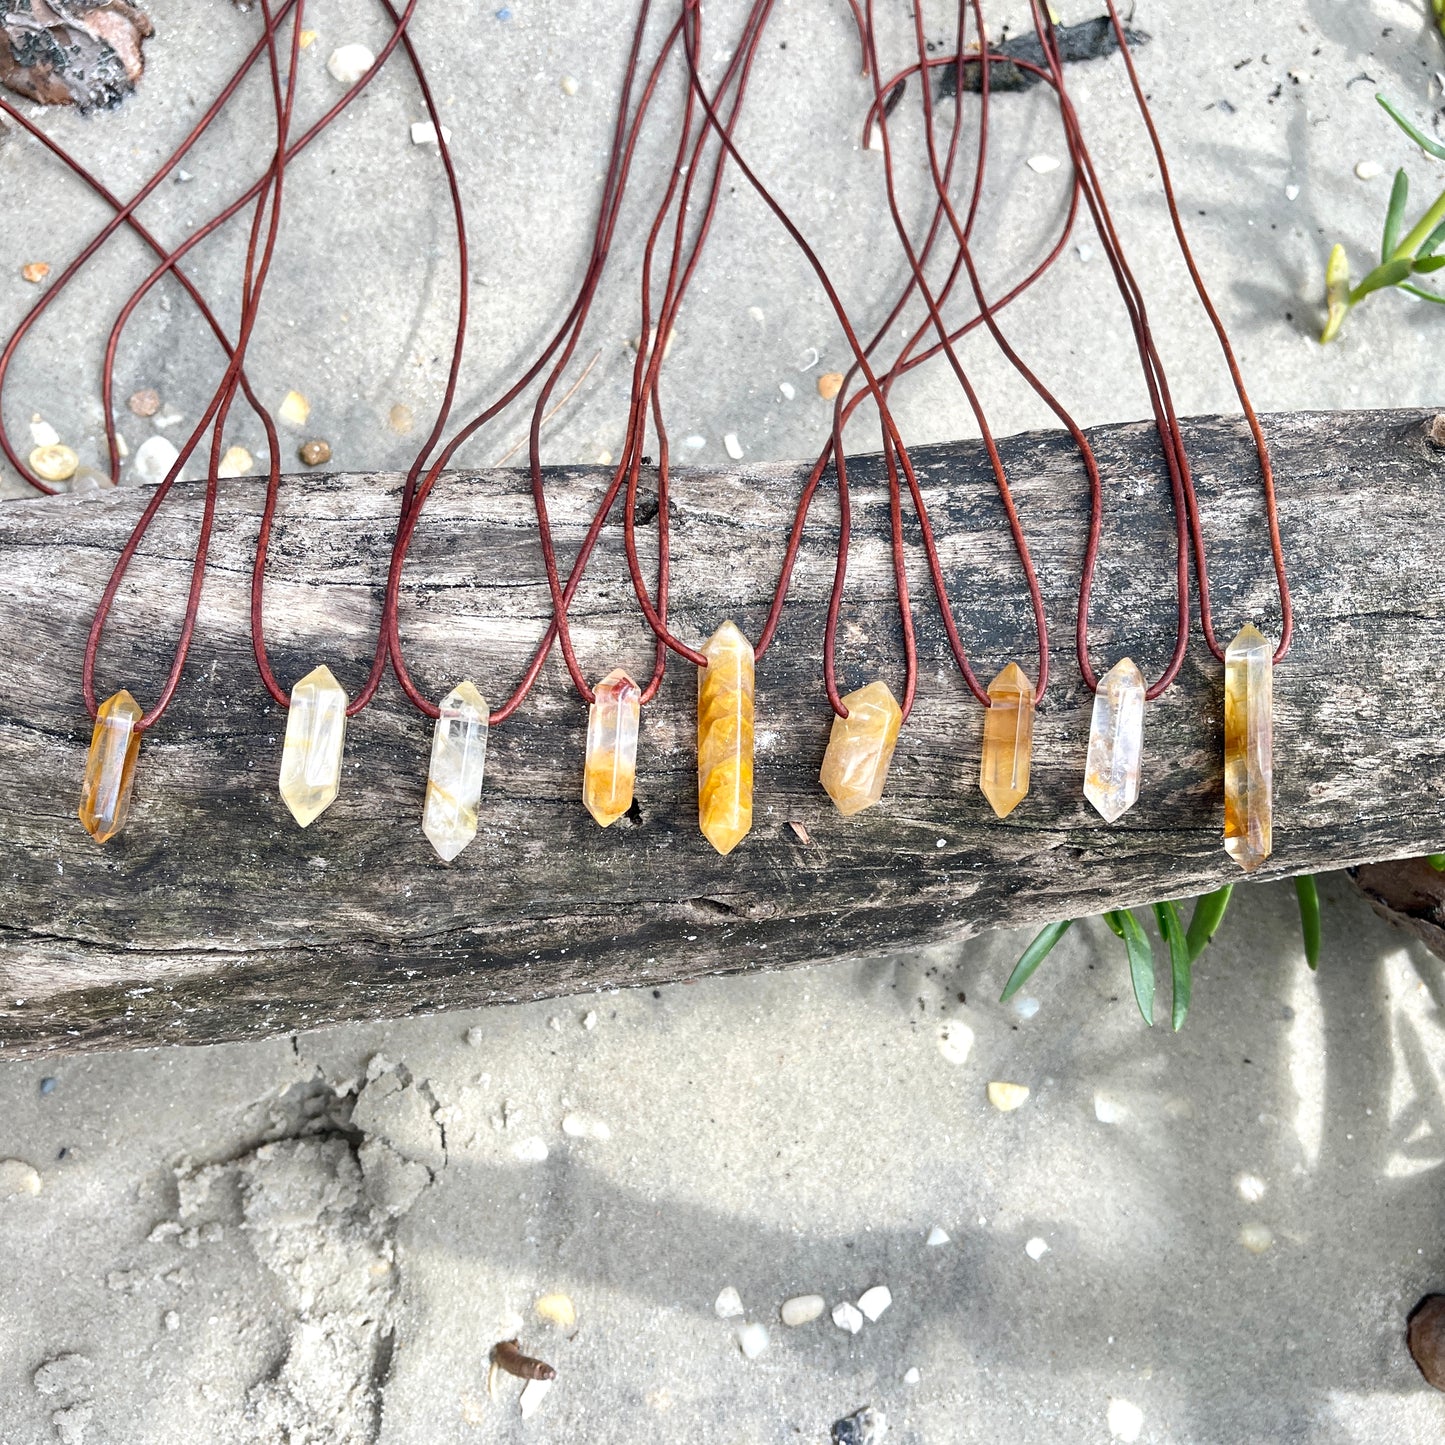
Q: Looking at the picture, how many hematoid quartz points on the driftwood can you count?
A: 9